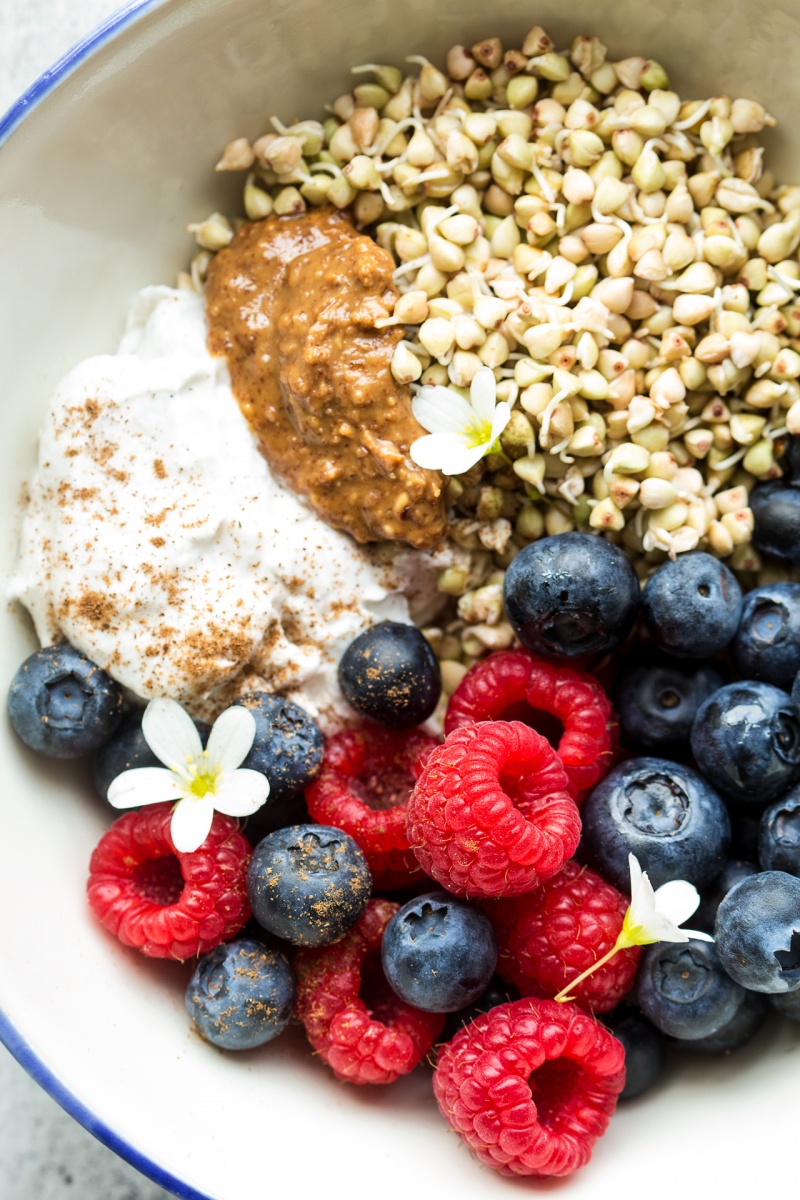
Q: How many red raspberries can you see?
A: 7